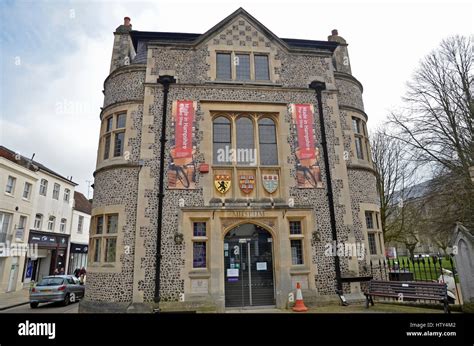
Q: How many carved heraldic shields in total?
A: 3